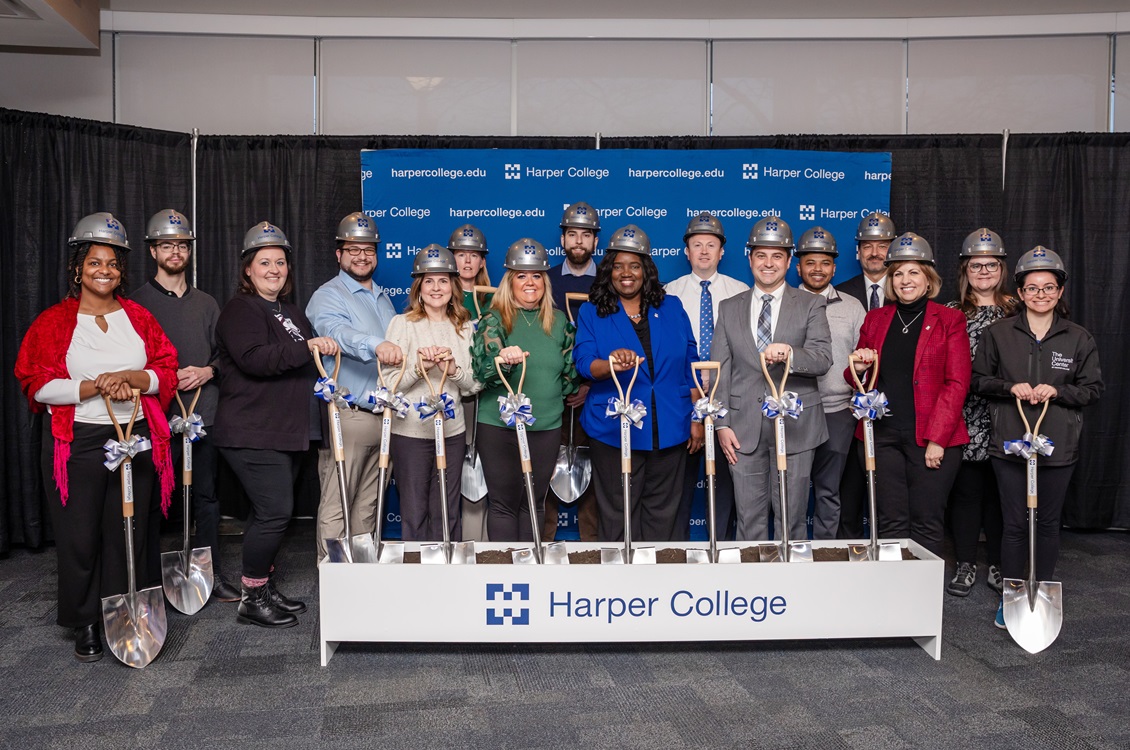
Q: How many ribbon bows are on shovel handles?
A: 11